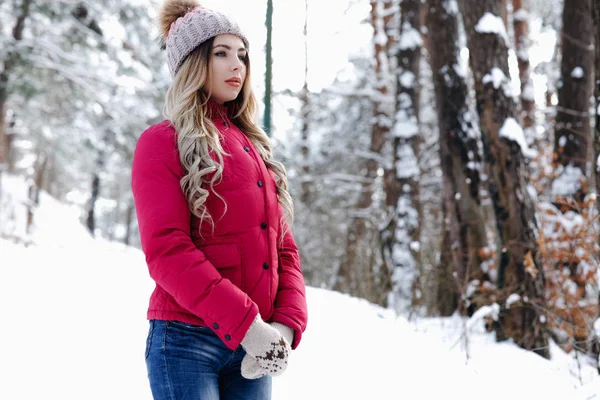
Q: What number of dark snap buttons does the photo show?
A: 7